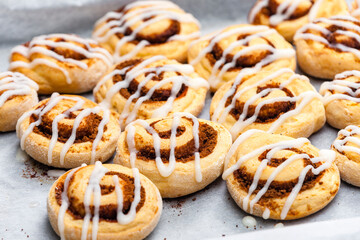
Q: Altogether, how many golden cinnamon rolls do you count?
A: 14